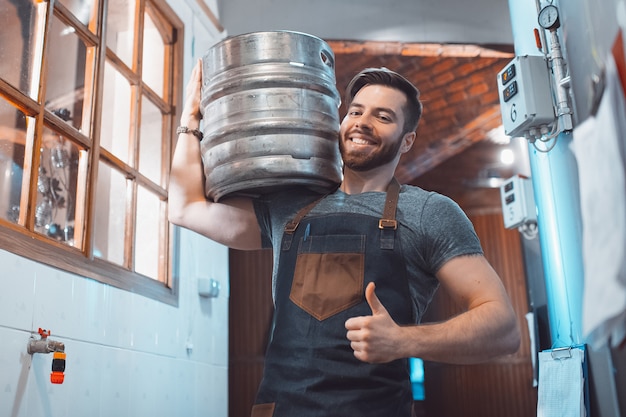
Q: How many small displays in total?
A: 4